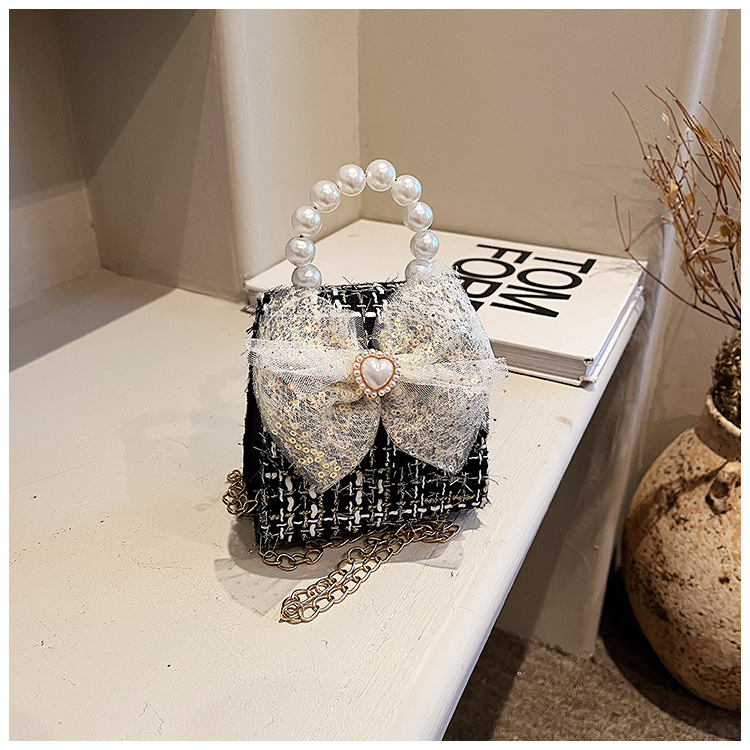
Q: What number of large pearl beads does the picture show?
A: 10